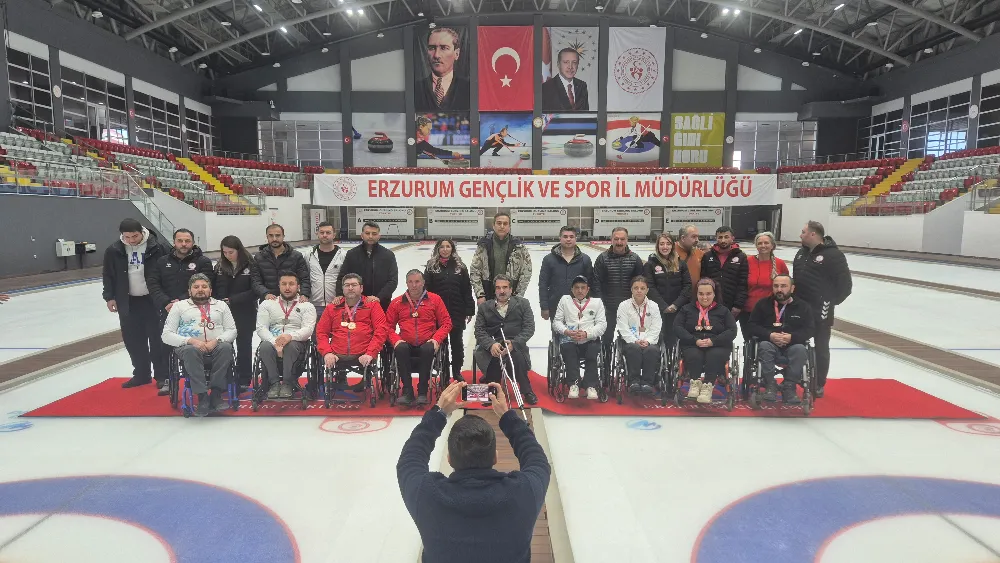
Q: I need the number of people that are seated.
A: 9